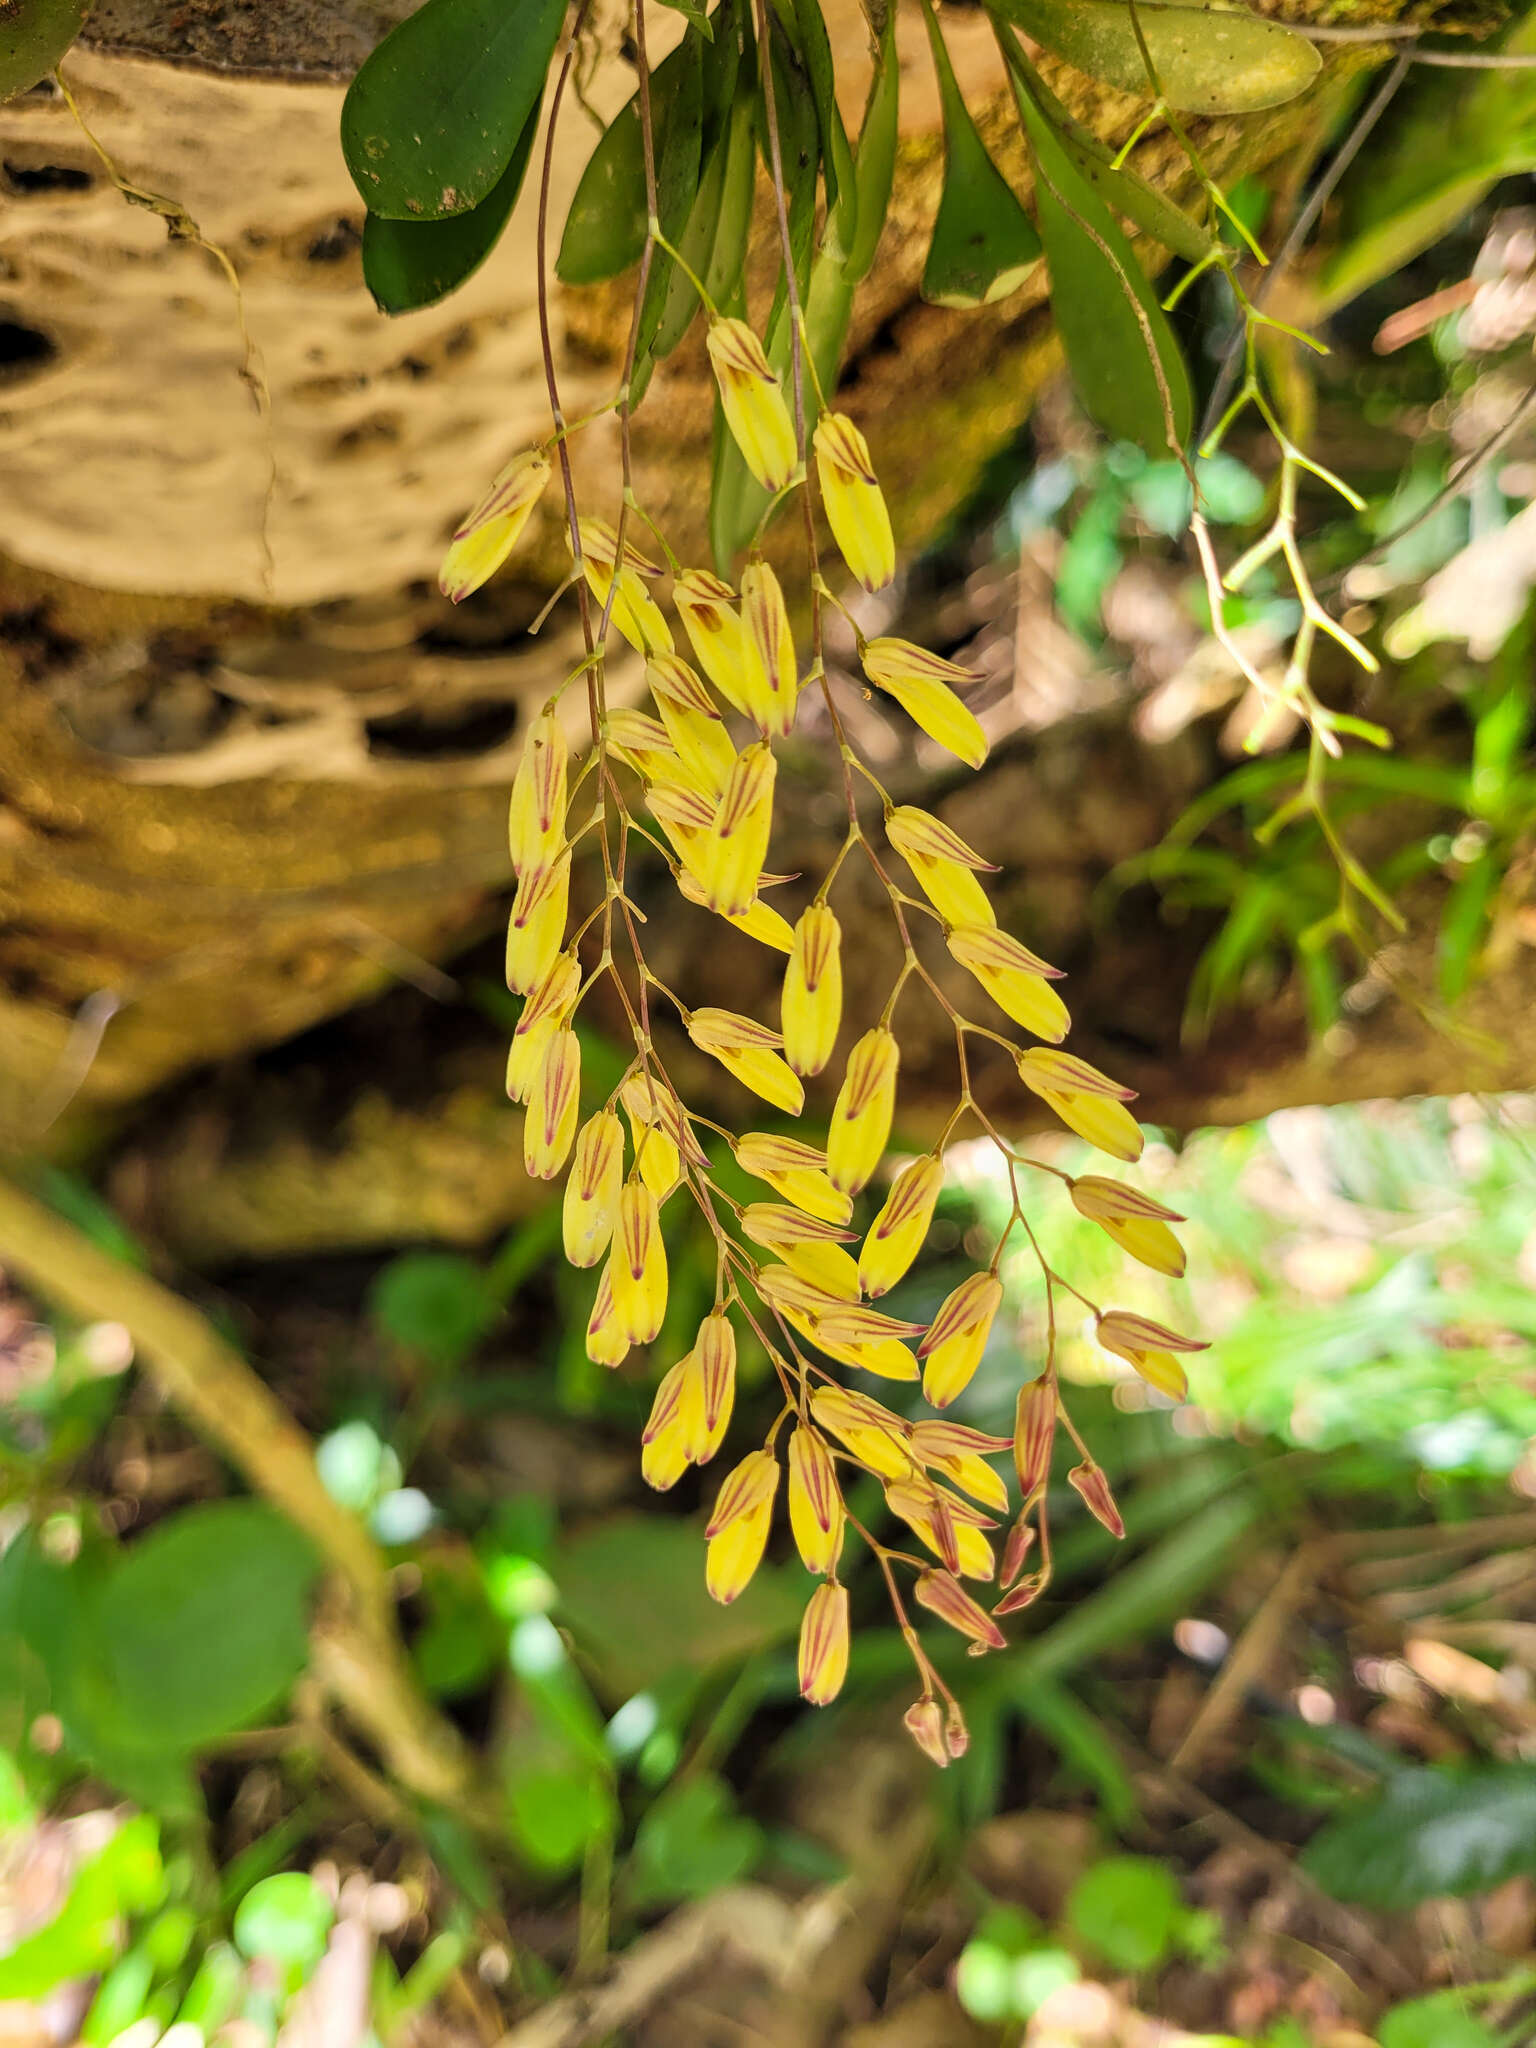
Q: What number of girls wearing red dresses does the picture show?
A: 0